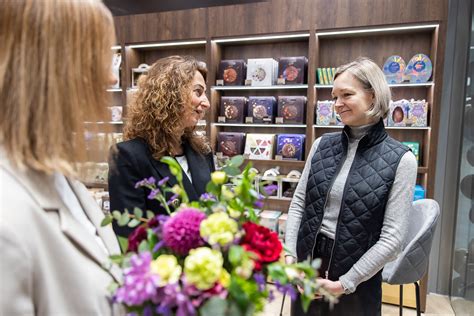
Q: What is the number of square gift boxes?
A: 9